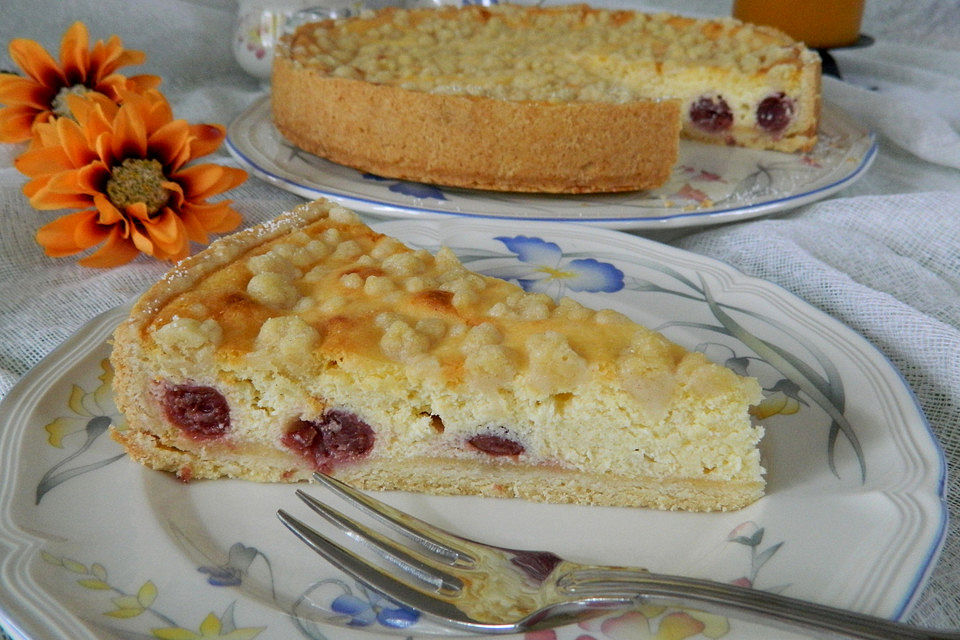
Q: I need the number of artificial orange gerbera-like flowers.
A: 2